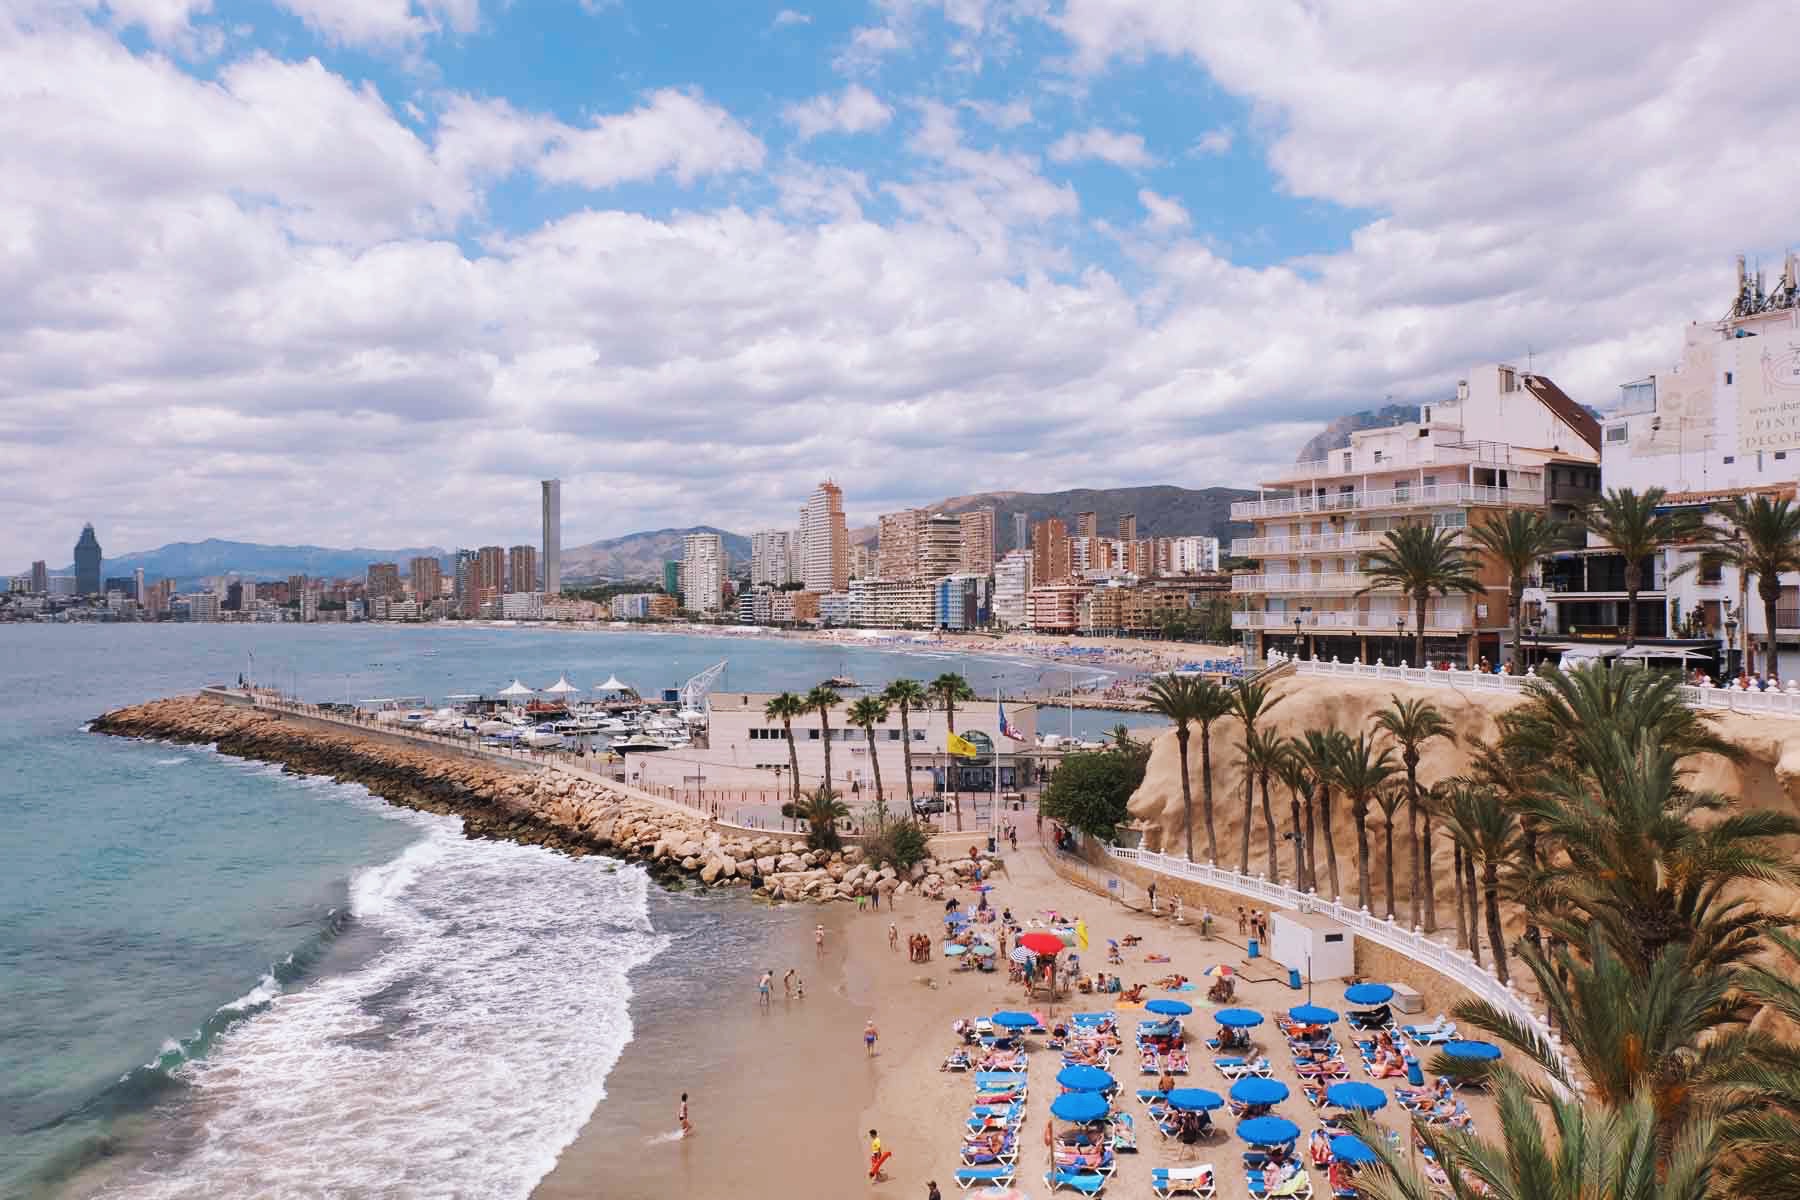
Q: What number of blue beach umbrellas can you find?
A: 13